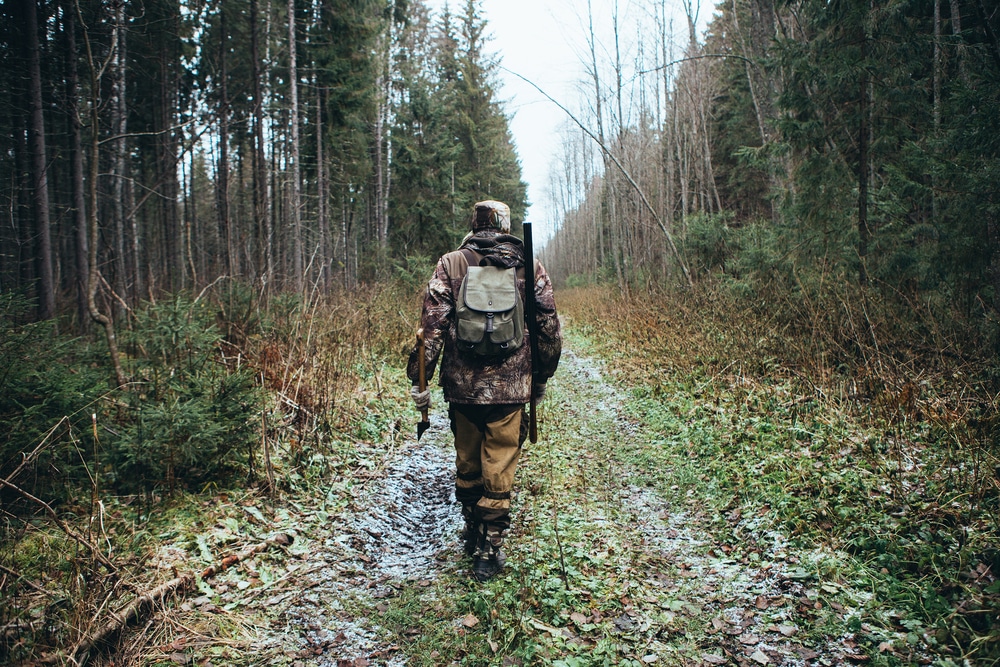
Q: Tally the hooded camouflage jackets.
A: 1